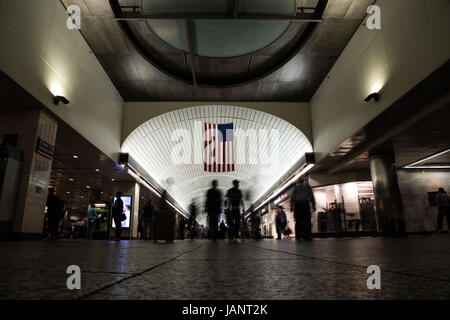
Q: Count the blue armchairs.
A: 0